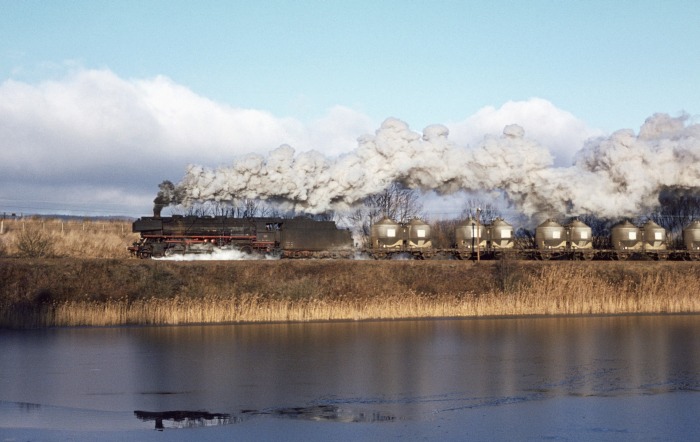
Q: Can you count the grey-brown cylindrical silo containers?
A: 9